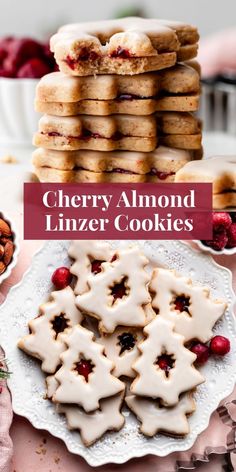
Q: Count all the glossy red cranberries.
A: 3